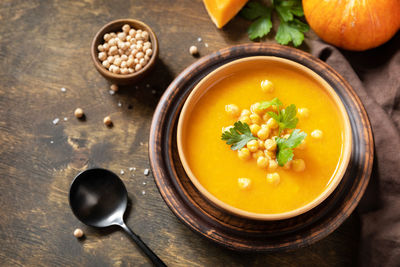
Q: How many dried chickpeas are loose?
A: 5